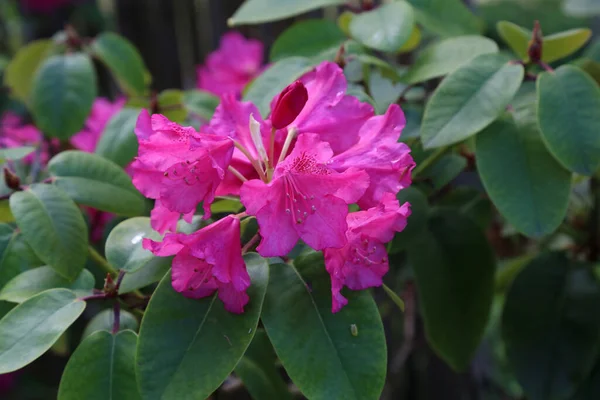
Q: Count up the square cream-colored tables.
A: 0